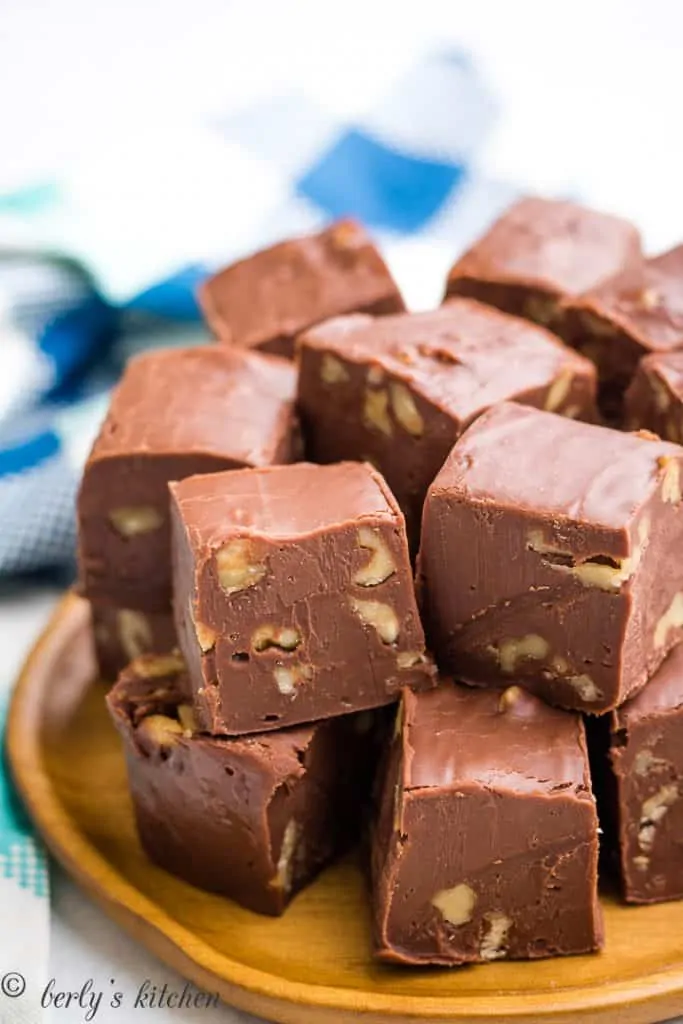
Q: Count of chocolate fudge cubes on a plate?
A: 12